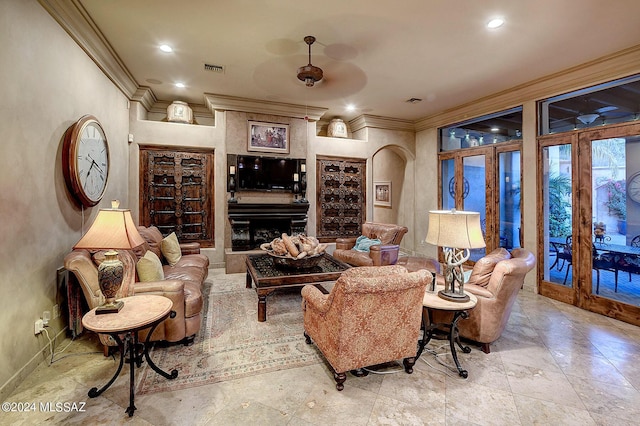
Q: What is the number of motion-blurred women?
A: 0